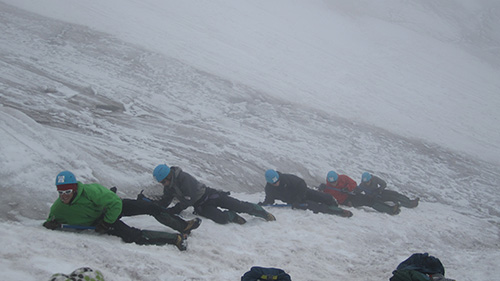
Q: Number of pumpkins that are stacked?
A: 0